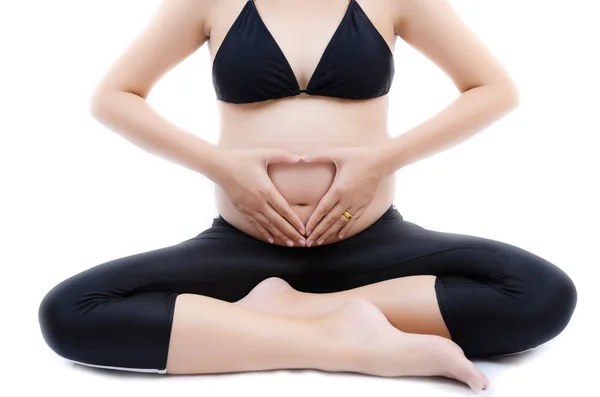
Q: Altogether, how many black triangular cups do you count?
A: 2